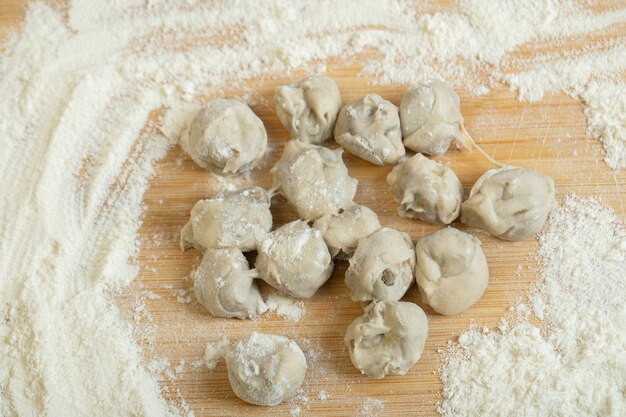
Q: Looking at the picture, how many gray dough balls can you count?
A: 15